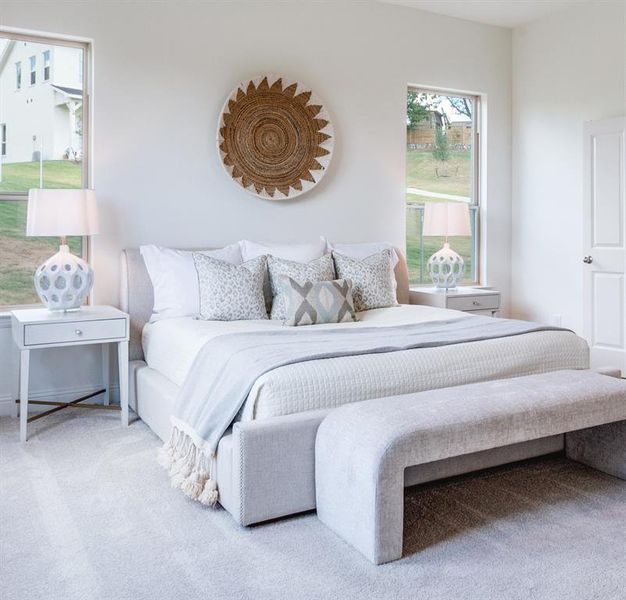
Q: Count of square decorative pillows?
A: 3